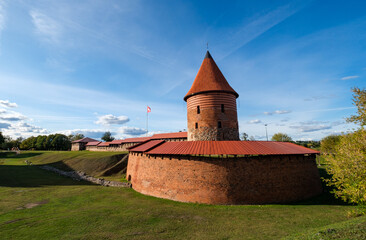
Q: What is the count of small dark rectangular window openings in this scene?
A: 4